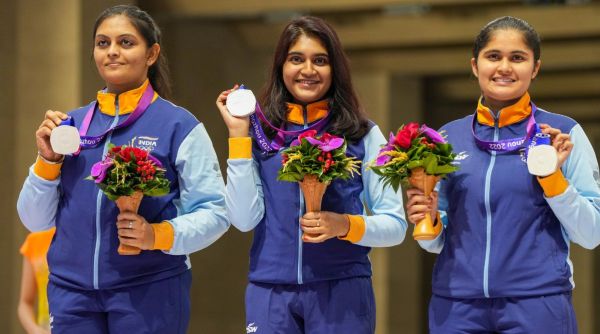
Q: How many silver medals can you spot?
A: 3